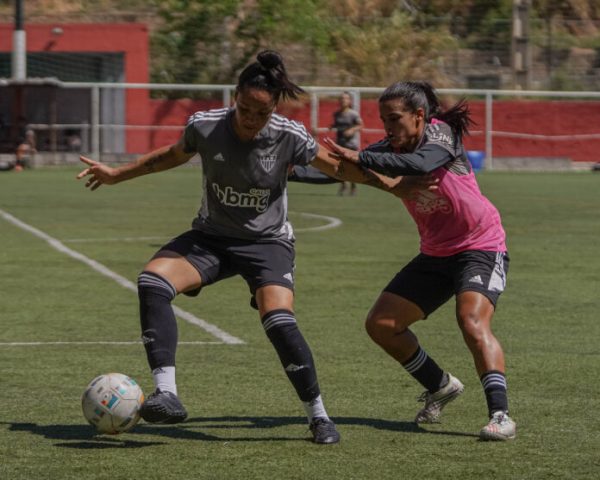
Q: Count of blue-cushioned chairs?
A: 0